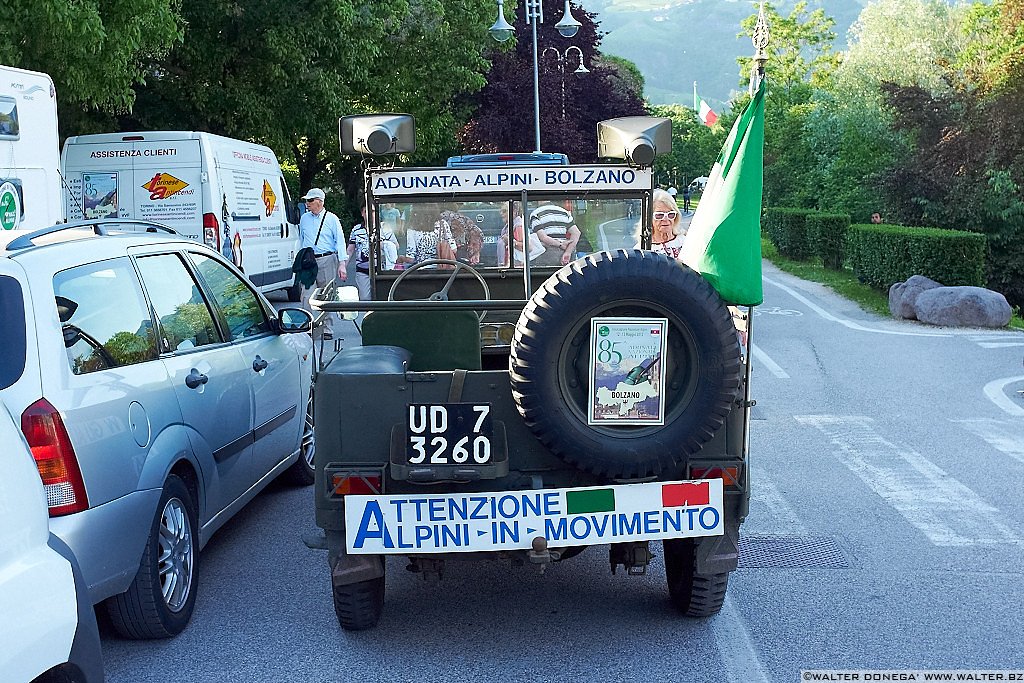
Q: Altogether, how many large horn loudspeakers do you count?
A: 2